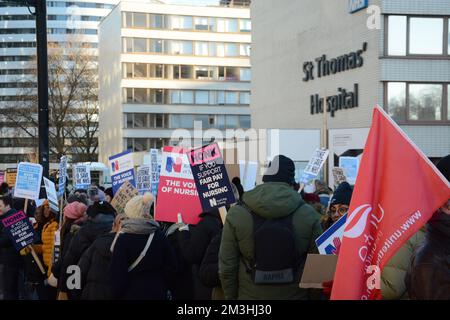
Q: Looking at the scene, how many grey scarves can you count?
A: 1